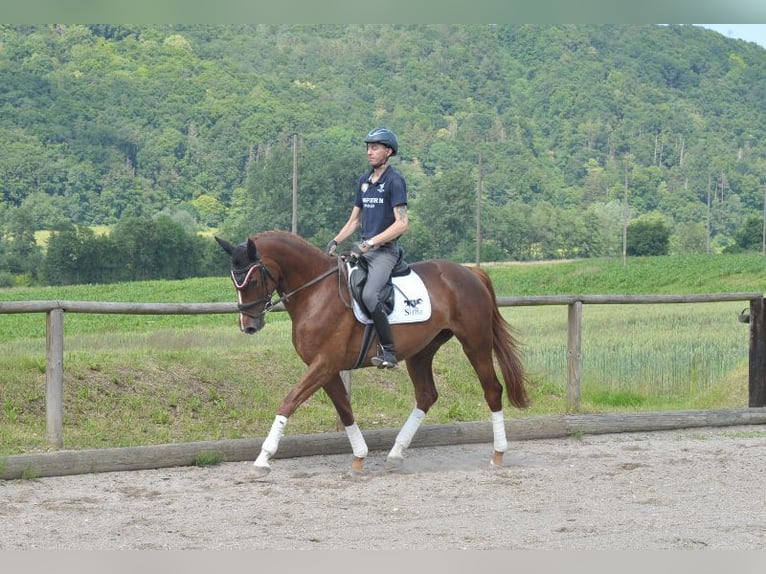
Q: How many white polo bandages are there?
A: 4